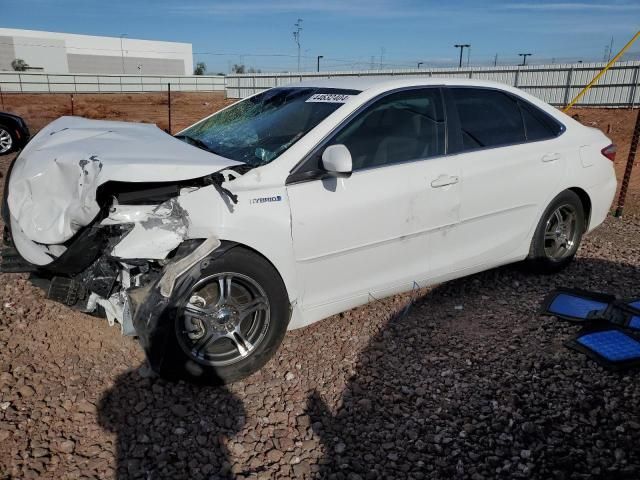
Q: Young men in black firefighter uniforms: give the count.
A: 0